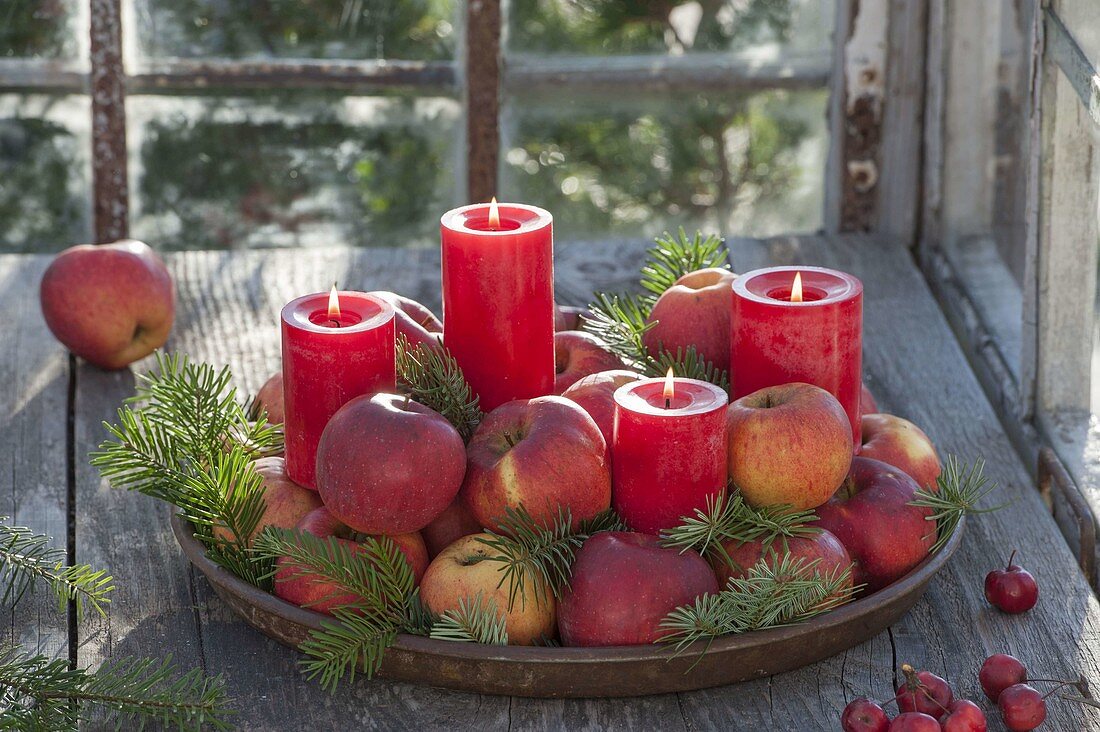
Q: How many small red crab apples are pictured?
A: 7